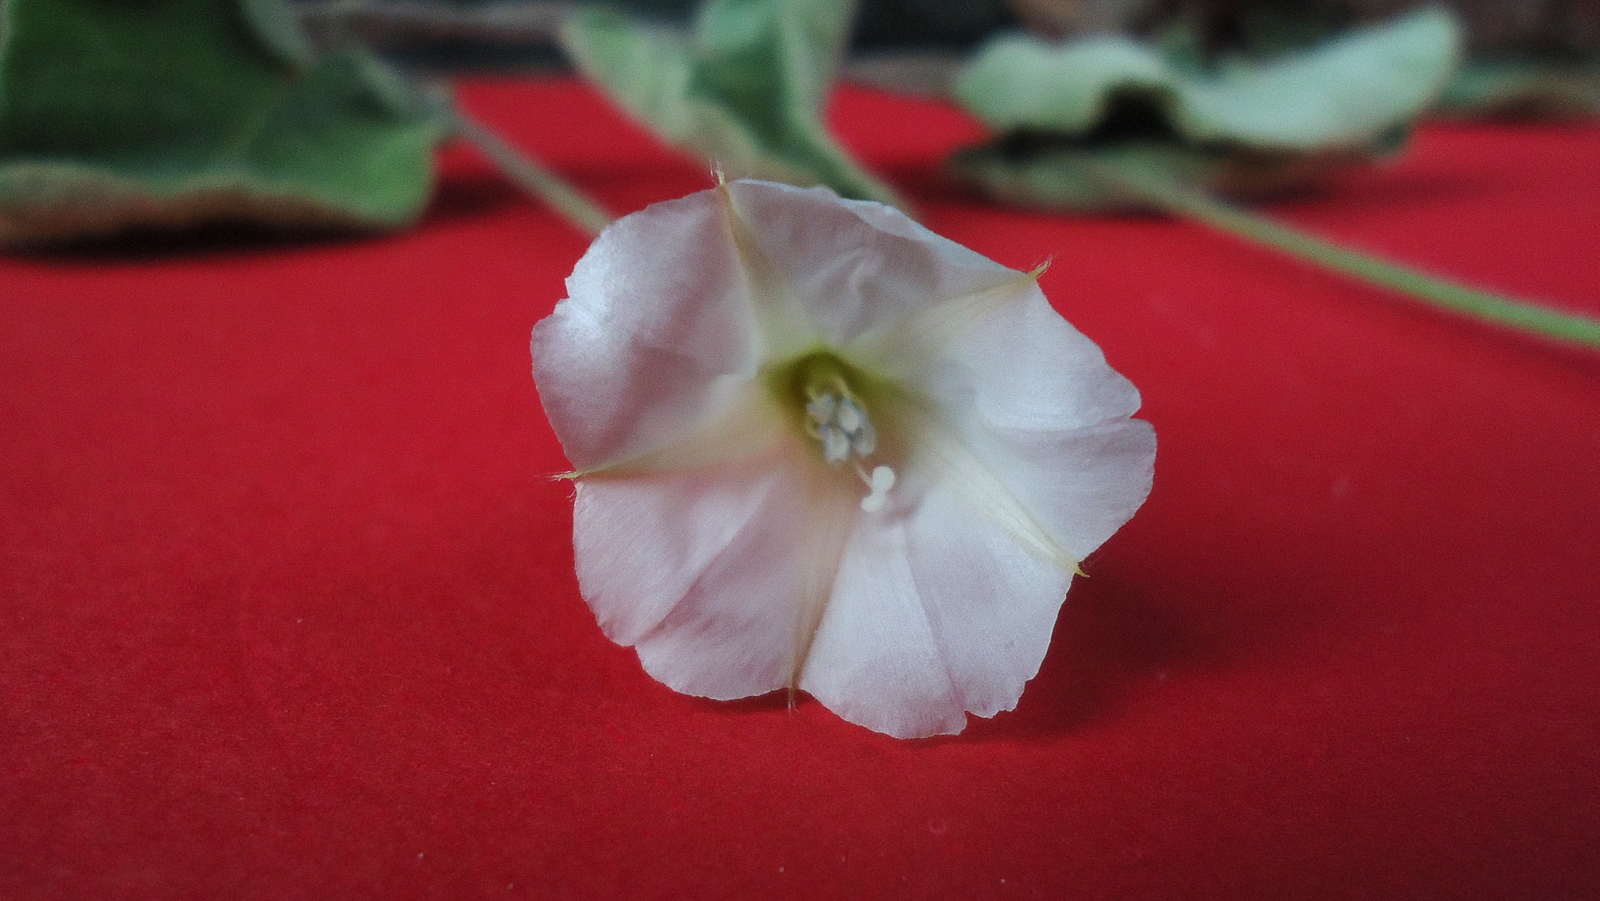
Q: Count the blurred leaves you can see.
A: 3